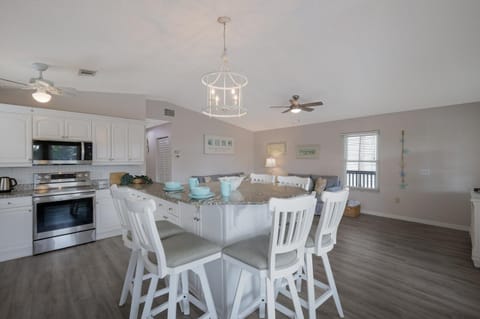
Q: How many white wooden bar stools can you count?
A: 6